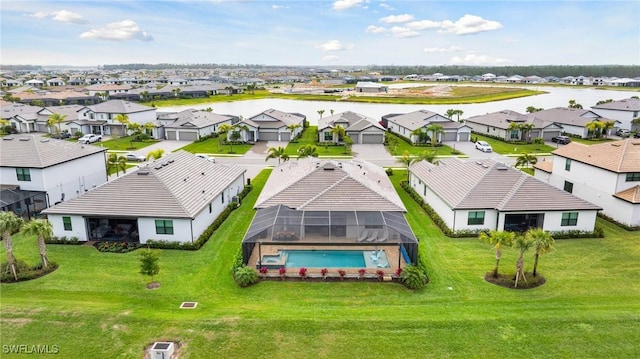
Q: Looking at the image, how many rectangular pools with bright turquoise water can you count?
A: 1